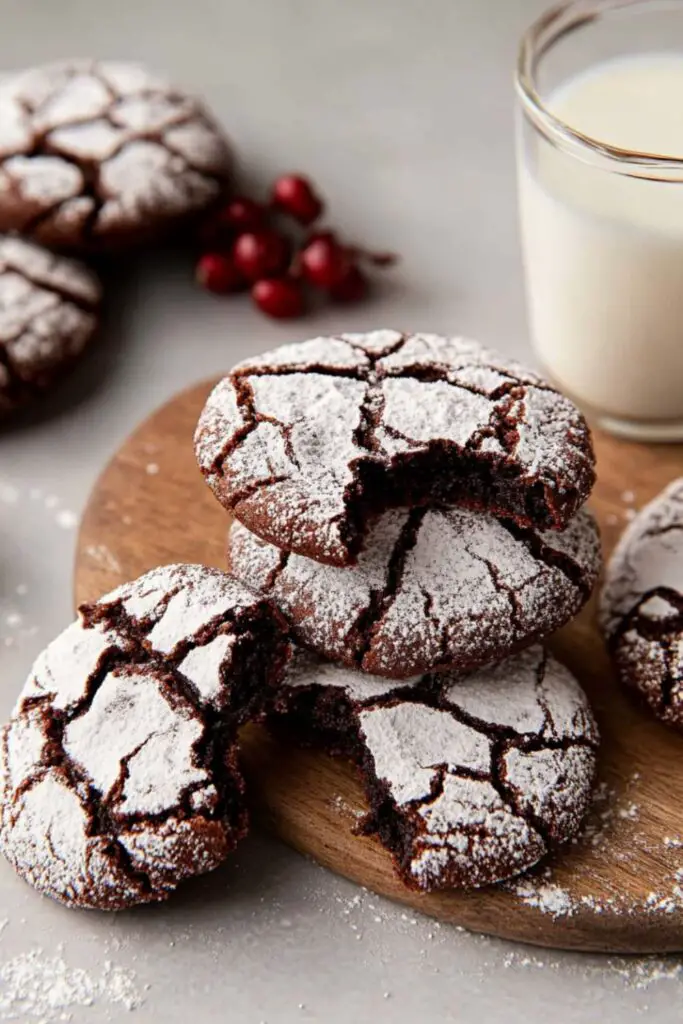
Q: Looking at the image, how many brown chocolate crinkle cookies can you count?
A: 7